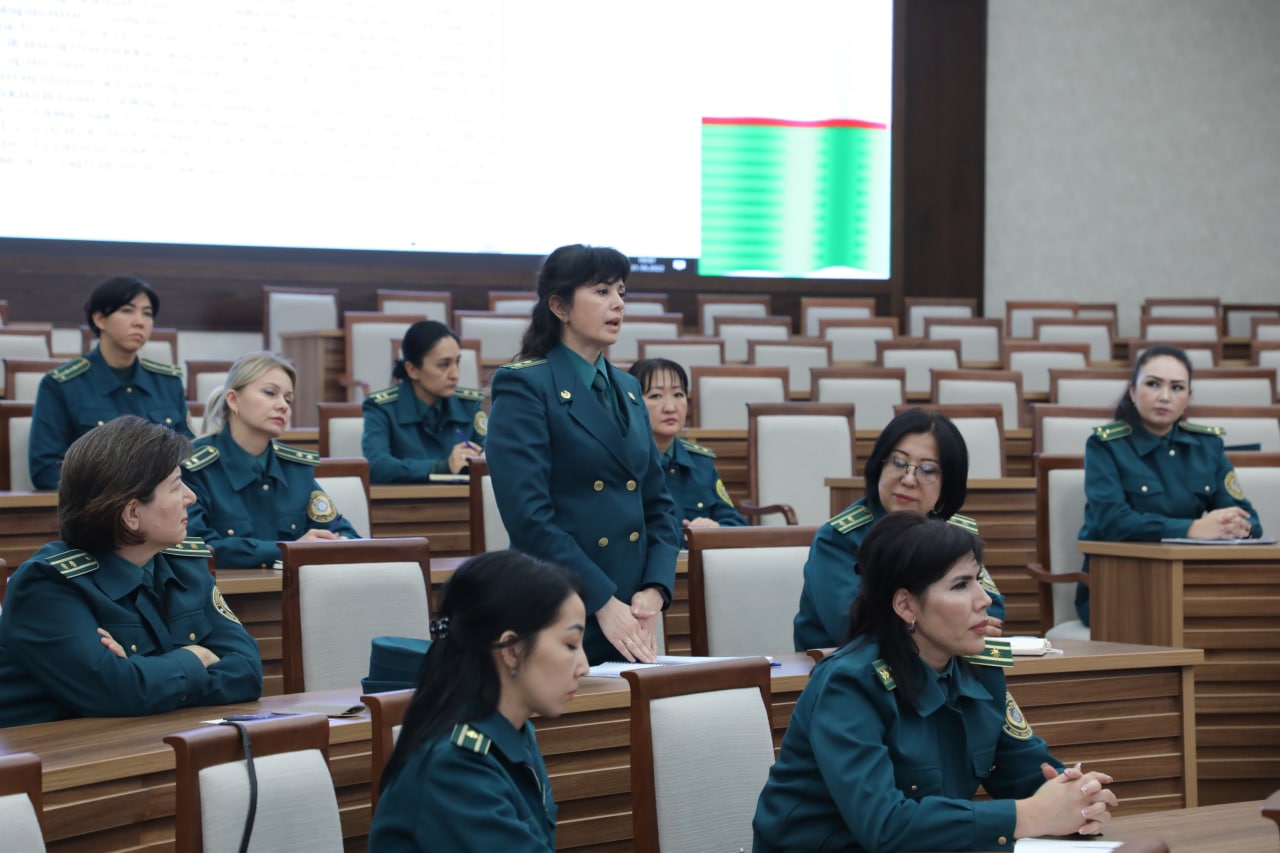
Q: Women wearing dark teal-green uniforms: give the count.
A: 10